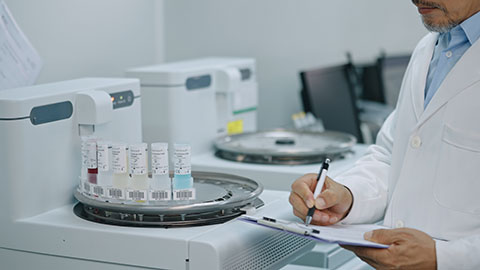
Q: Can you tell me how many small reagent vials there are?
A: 6